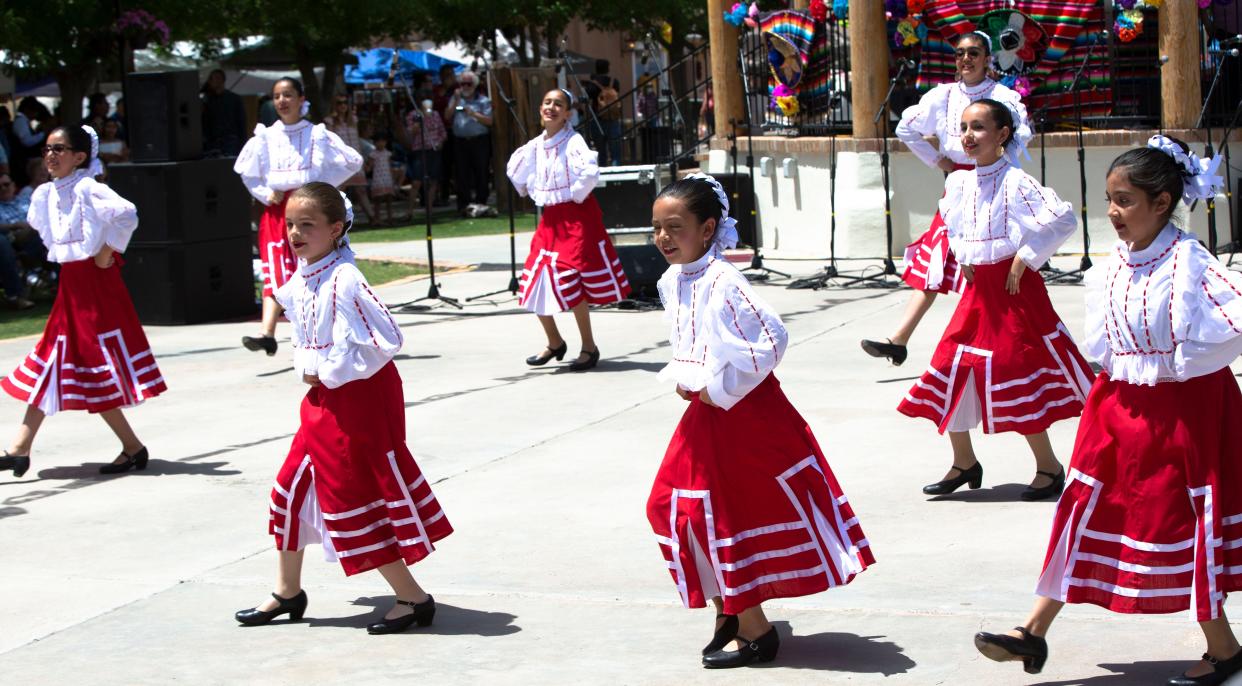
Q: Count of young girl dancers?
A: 8